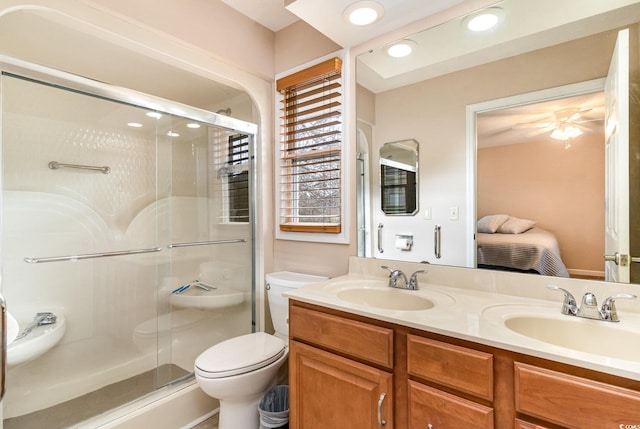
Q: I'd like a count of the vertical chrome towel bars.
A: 2